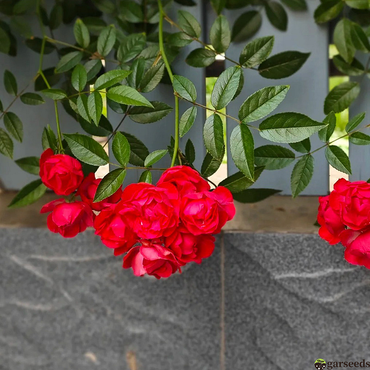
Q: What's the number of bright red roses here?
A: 12